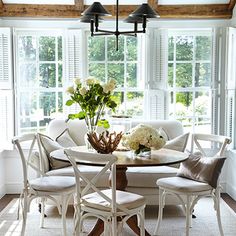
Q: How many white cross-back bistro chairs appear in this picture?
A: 3